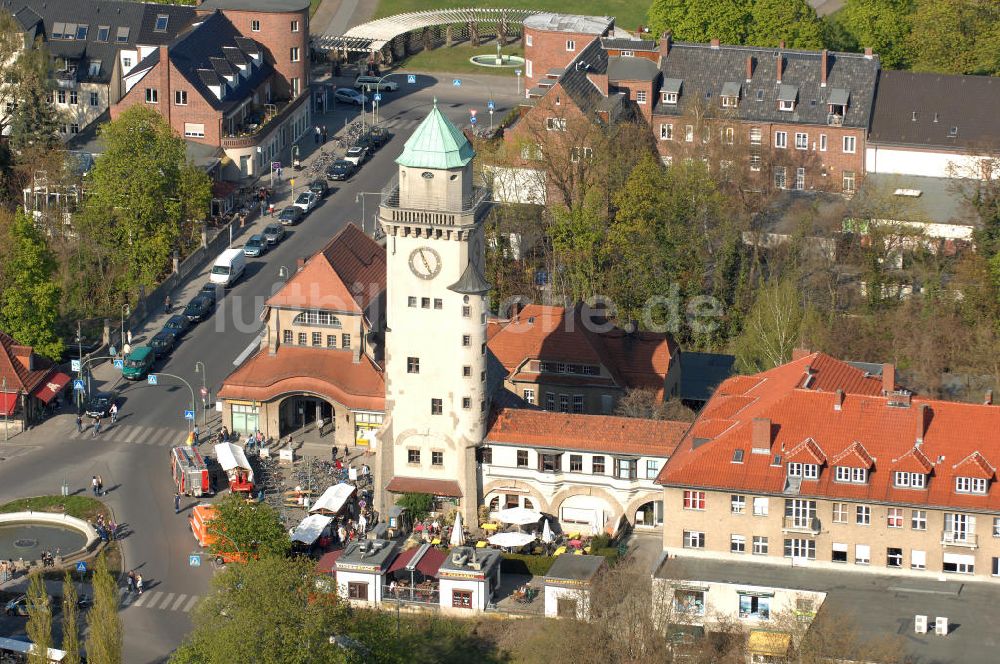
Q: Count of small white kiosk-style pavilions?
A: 3